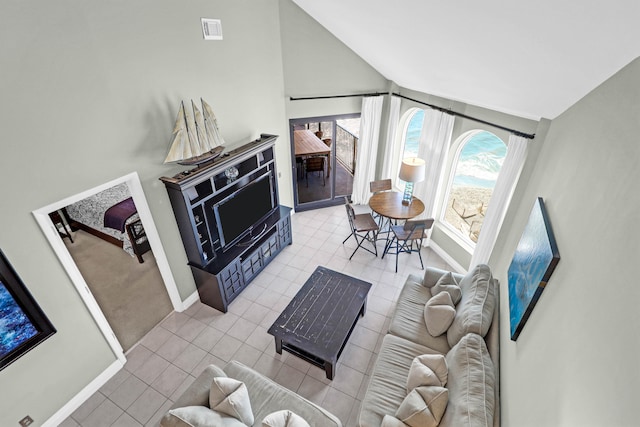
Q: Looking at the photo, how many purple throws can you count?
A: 1